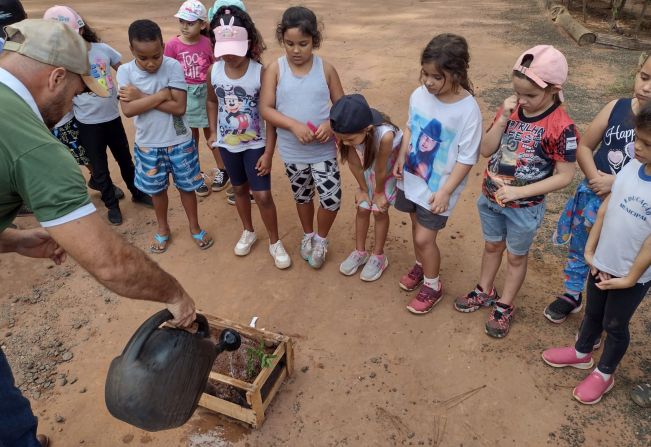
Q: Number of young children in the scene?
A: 12